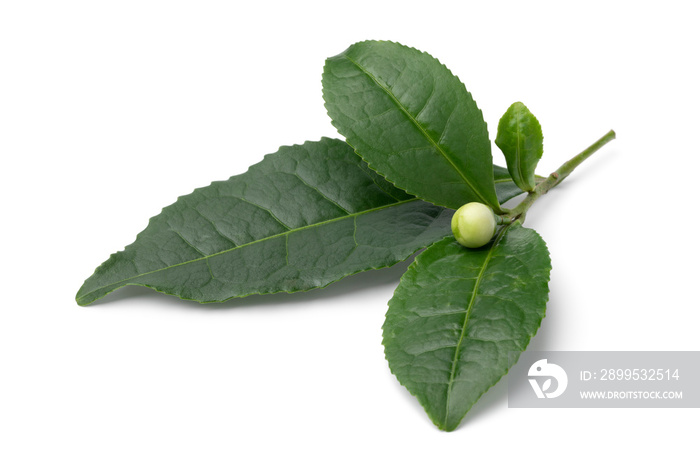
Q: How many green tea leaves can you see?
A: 4